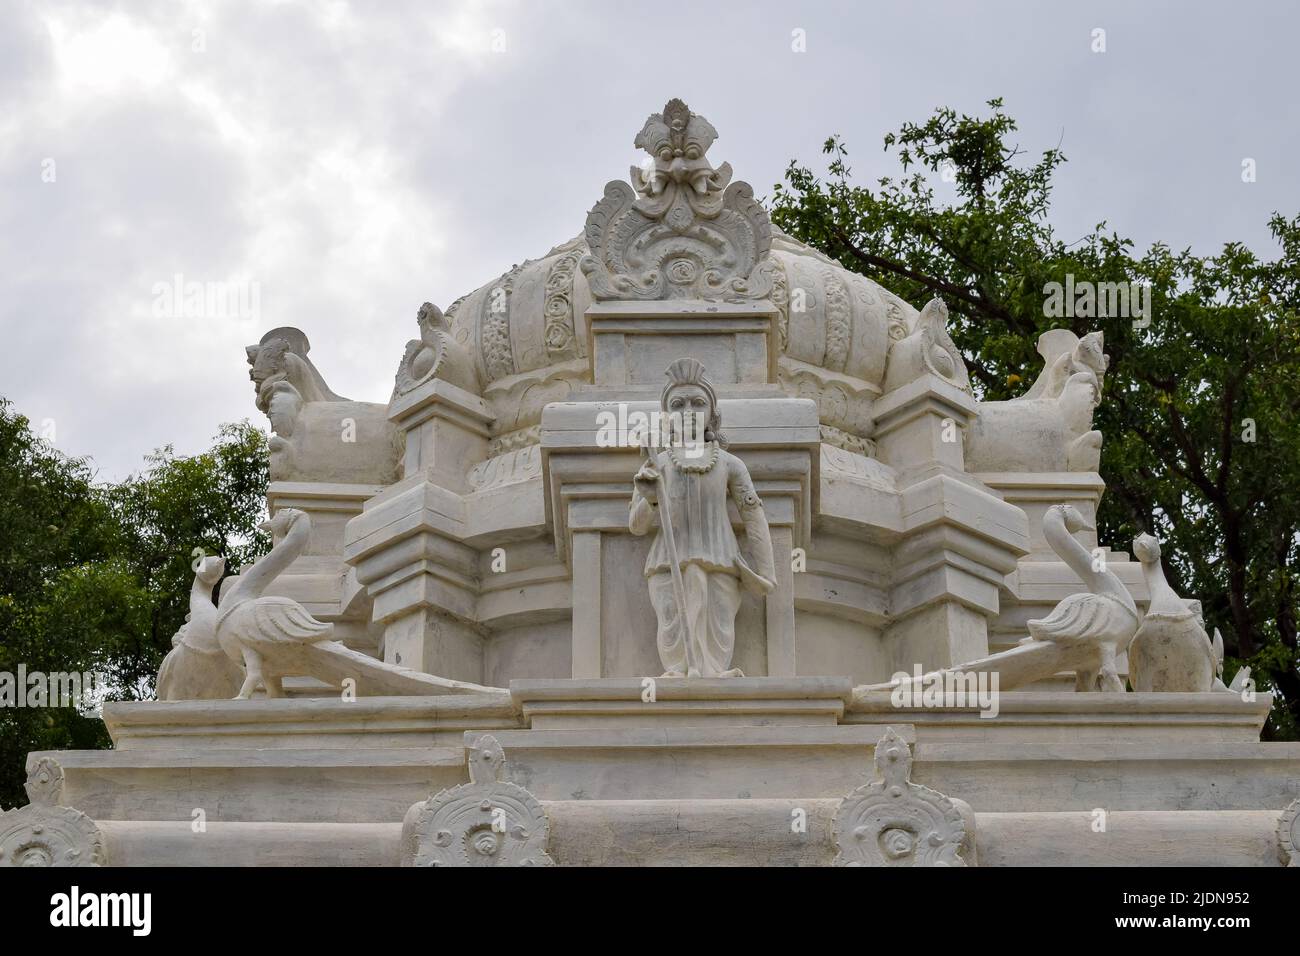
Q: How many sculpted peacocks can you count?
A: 4